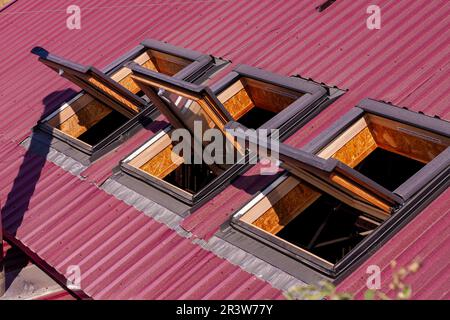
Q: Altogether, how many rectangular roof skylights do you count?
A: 3